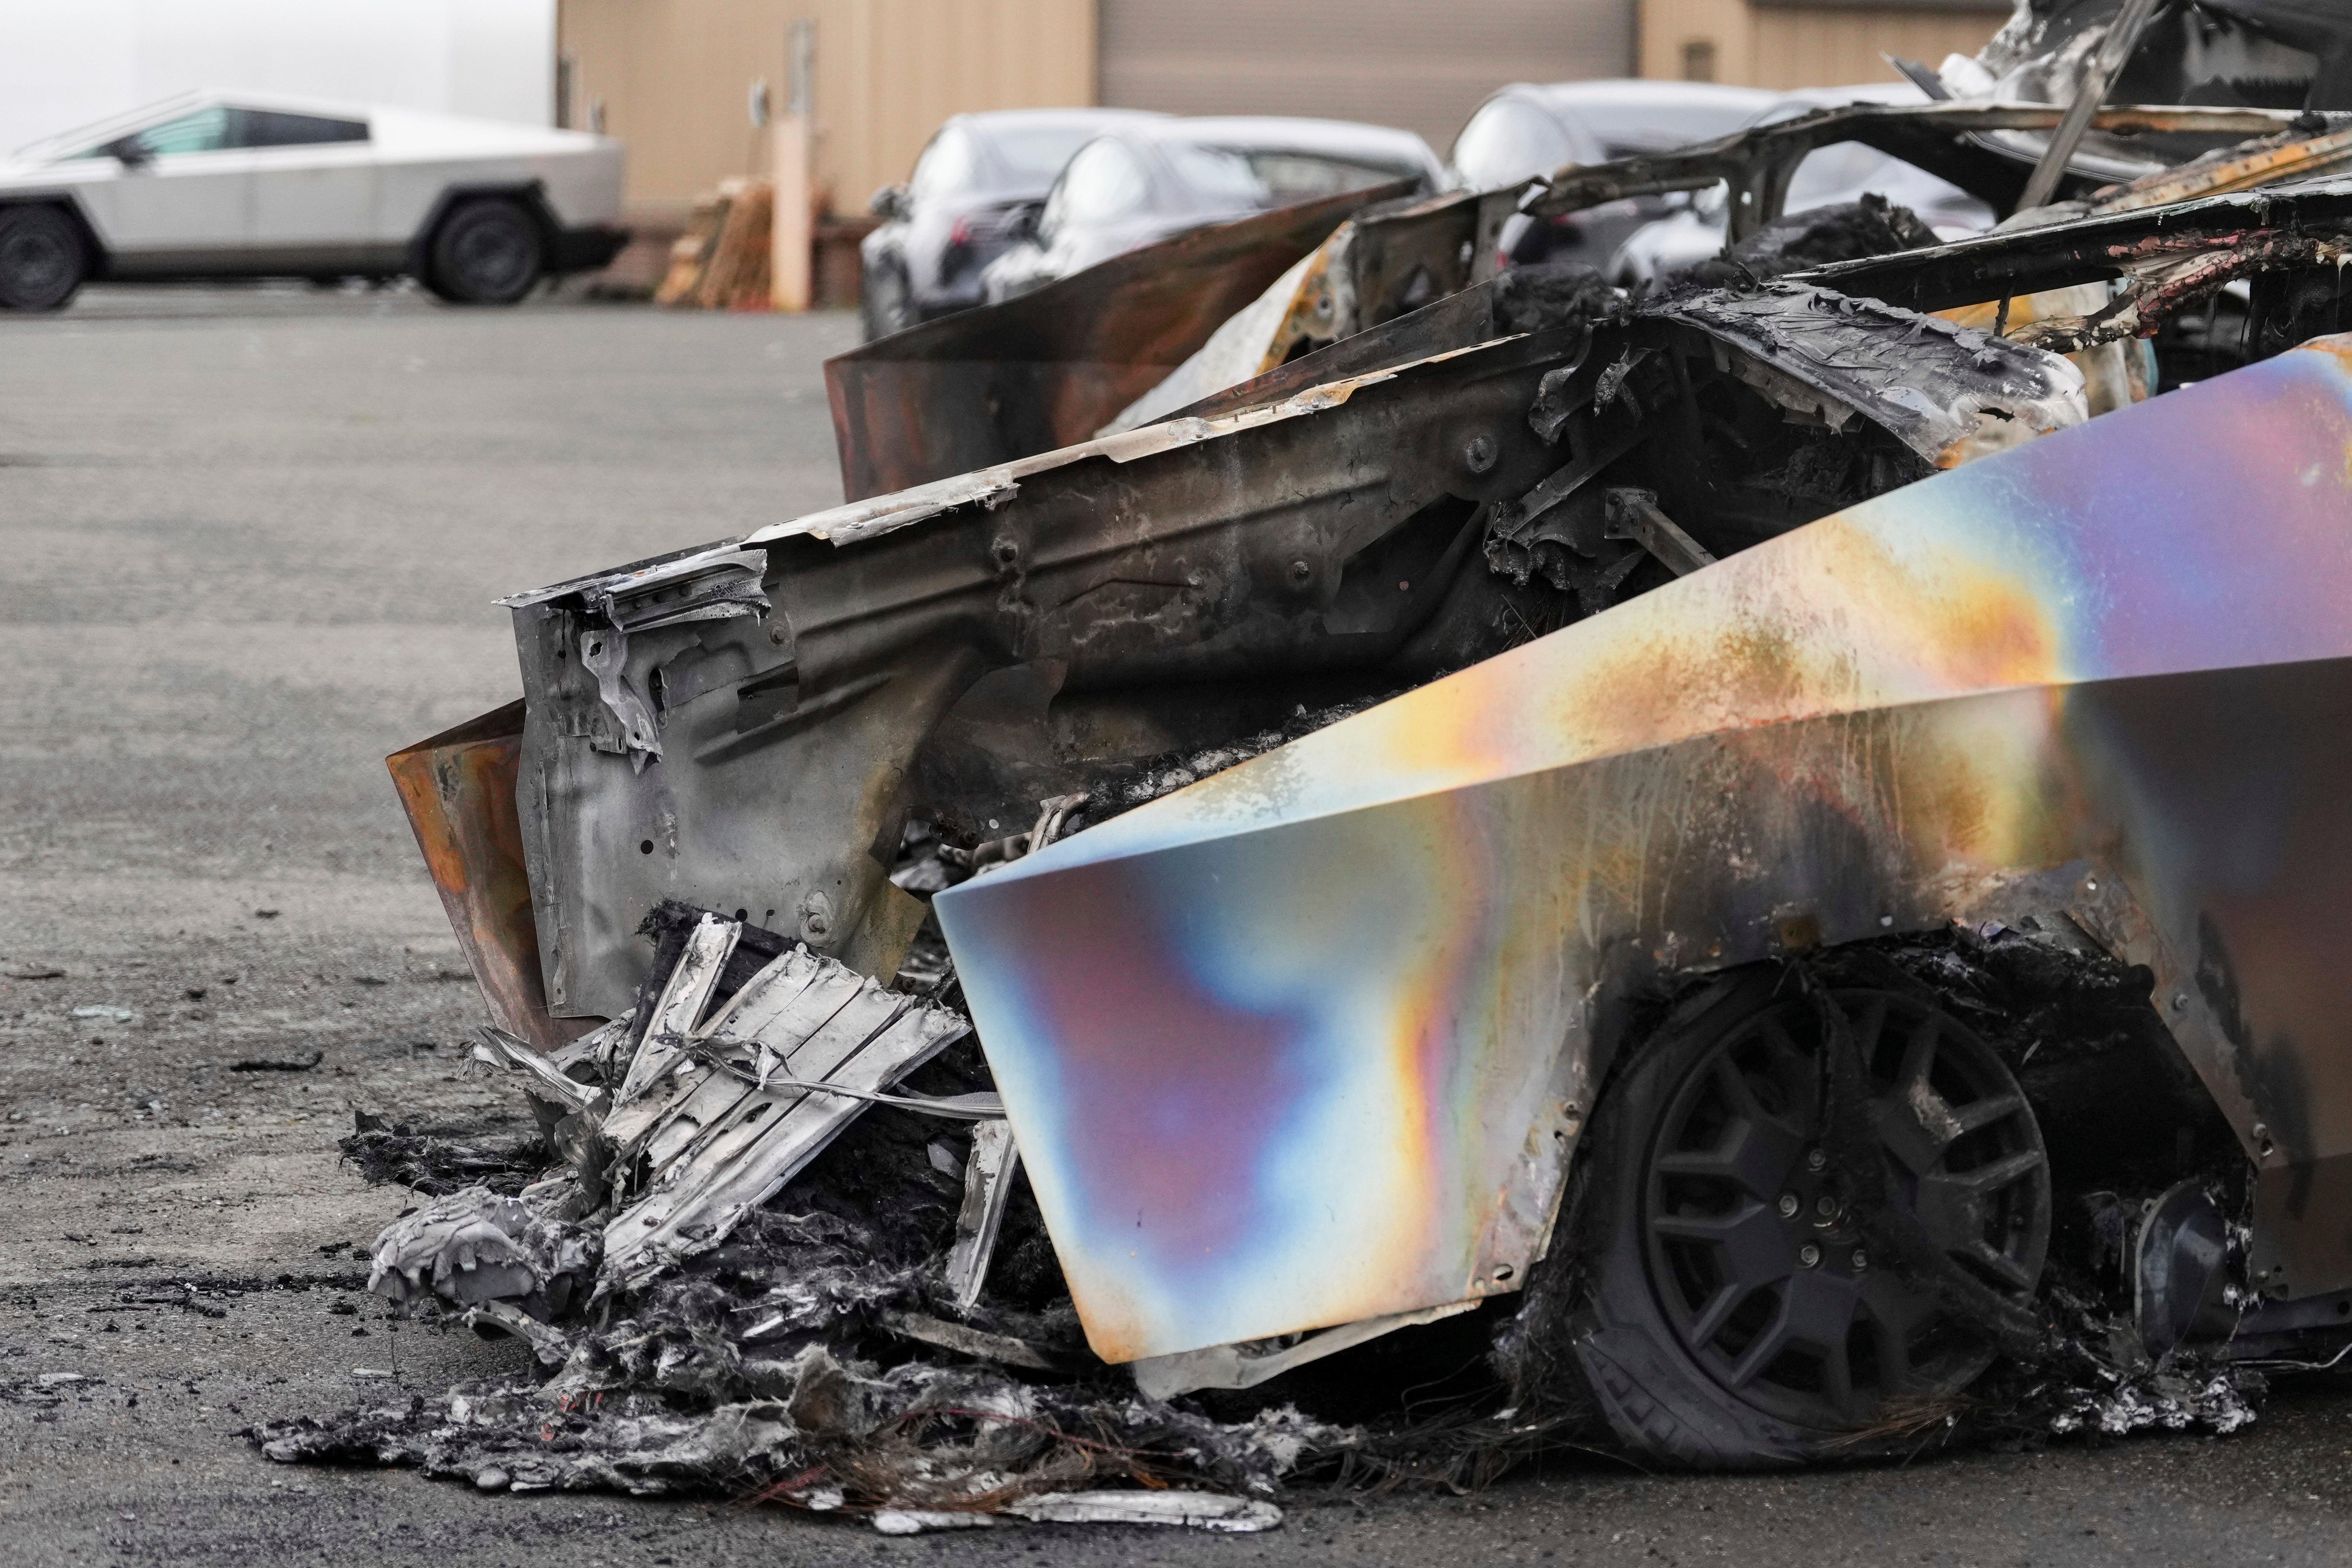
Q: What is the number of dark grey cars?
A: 0